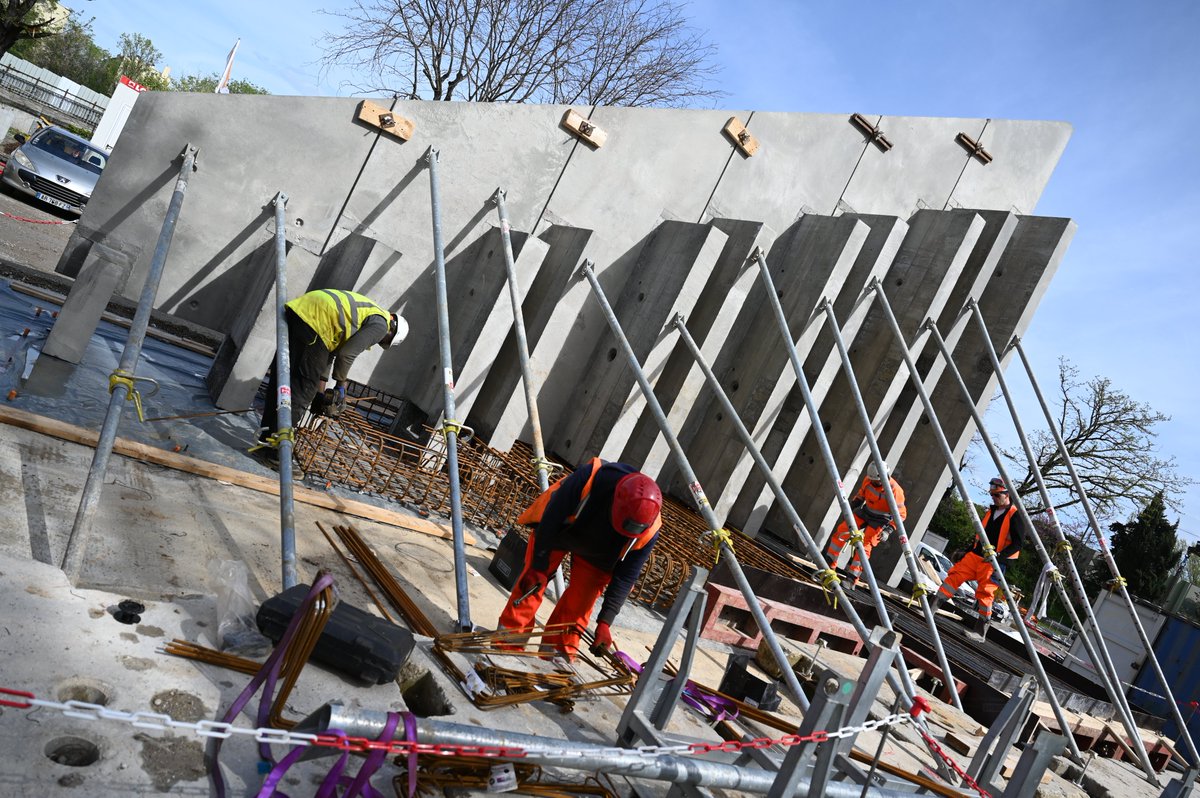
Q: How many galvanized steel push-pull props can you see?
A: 12